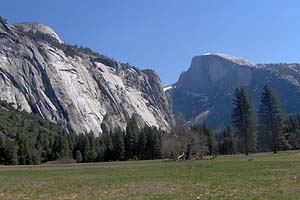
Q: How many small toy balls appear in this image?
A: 0